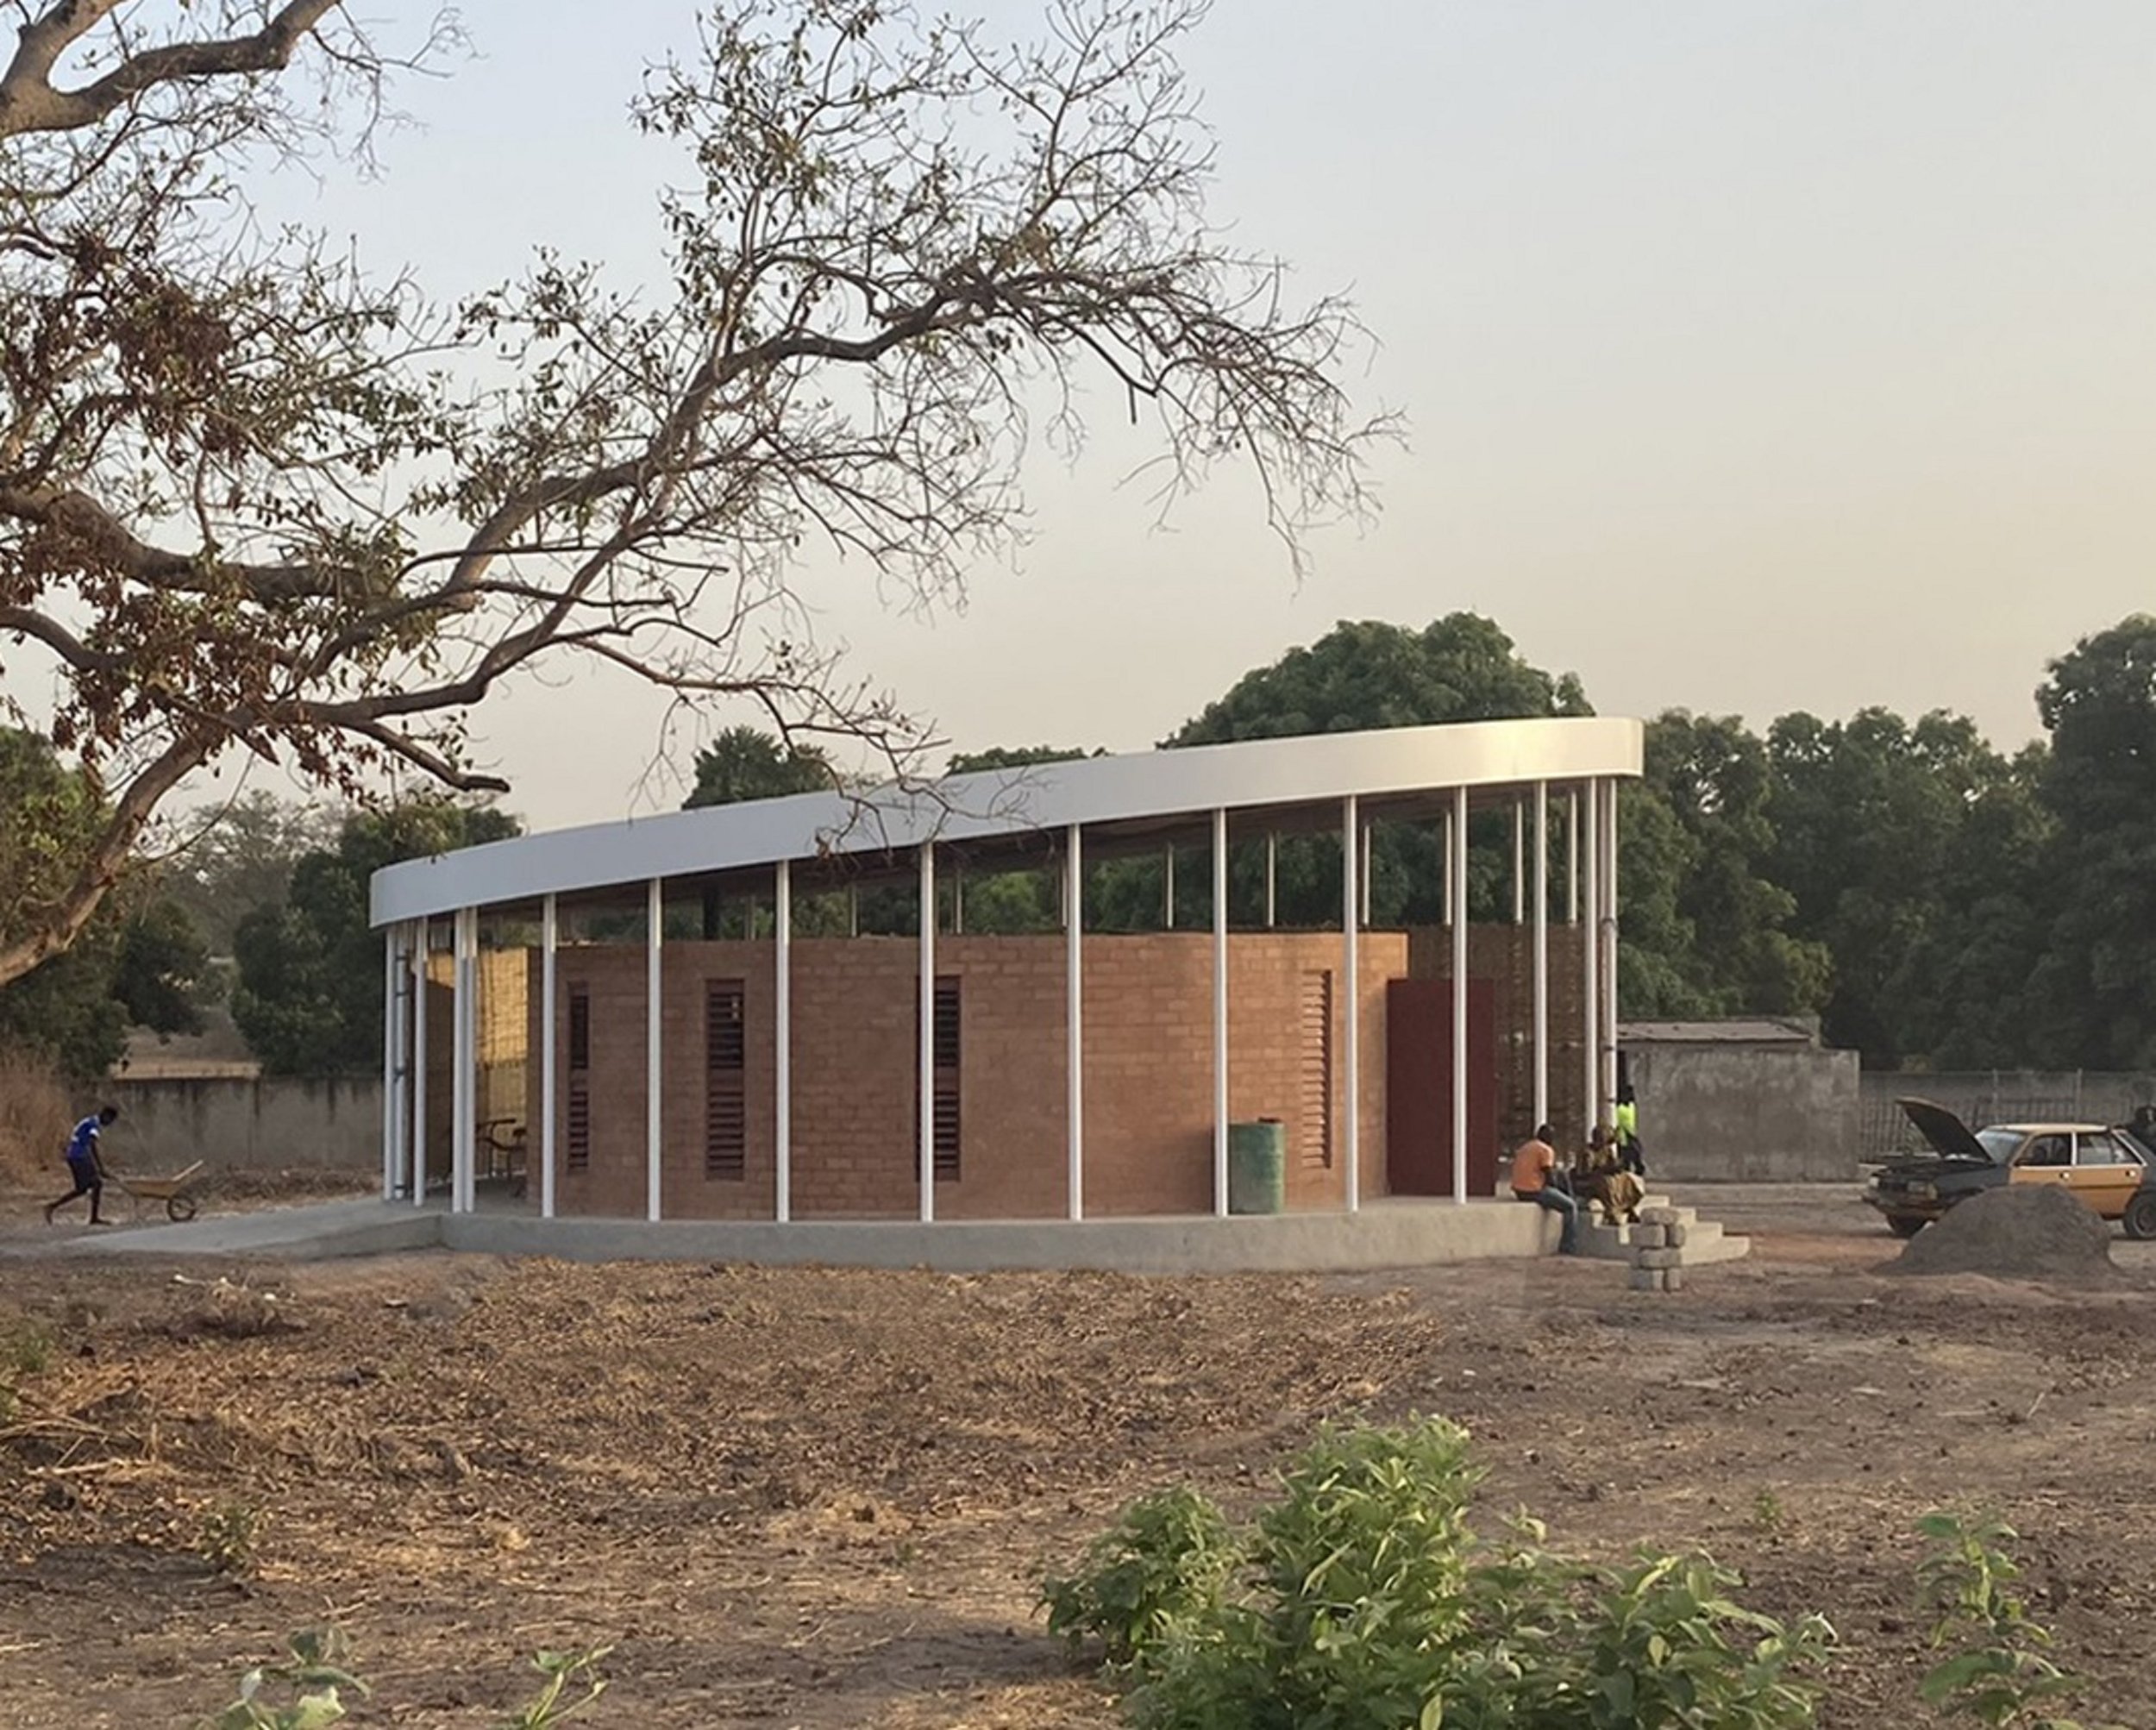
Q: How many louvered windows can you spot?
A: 4